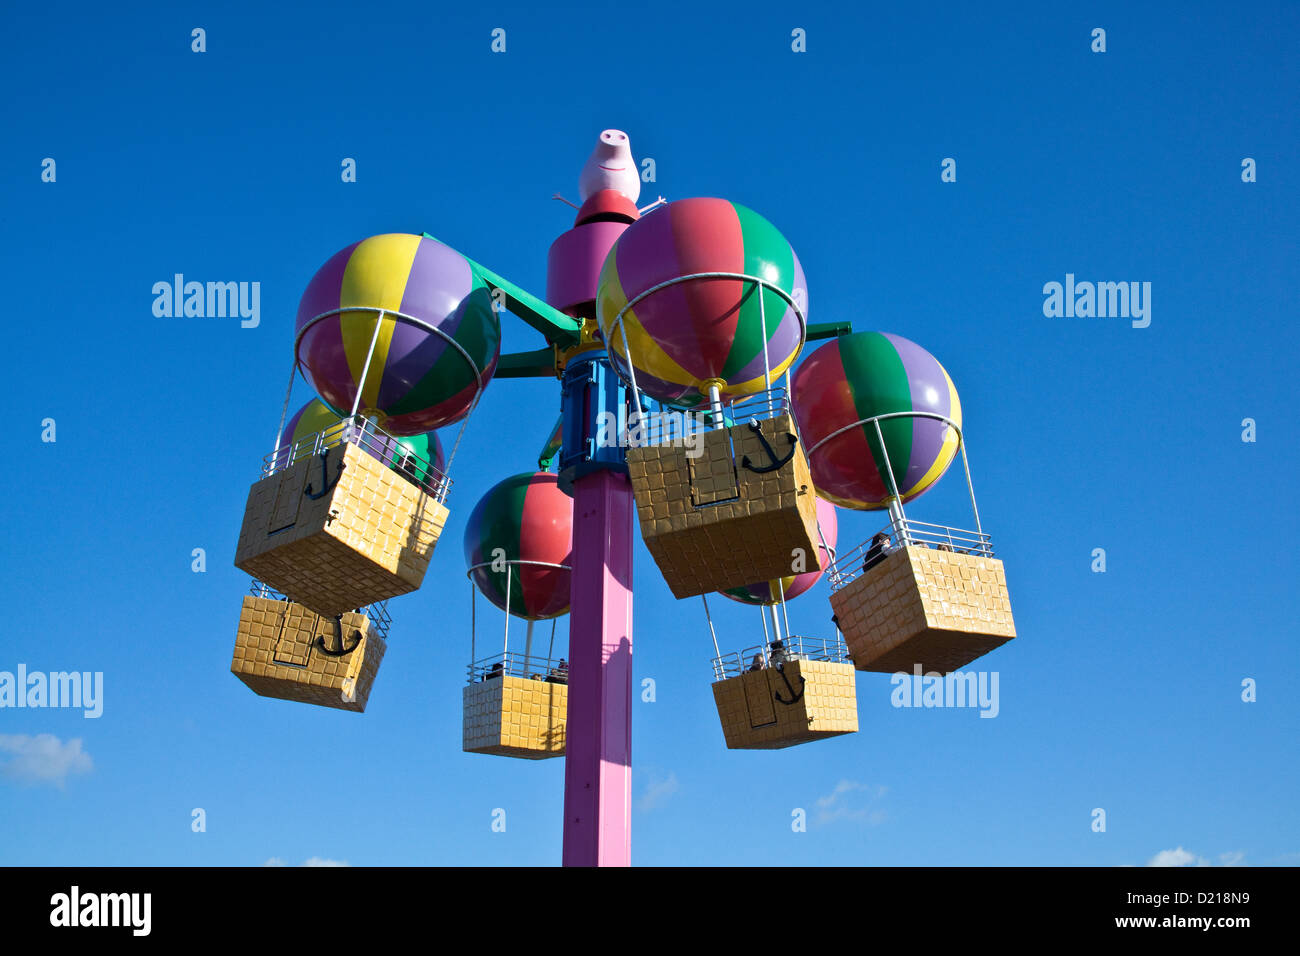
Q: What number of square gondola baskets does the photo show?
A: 6